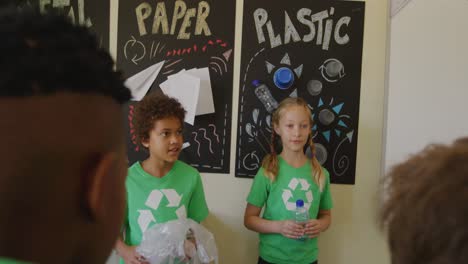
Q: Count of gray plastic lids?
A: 4